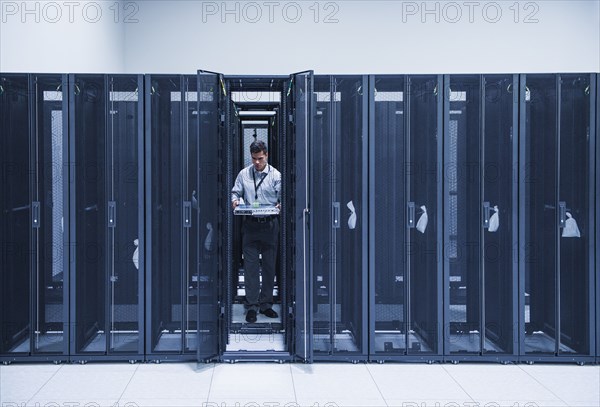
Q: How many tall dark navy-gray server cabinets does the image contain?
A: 8